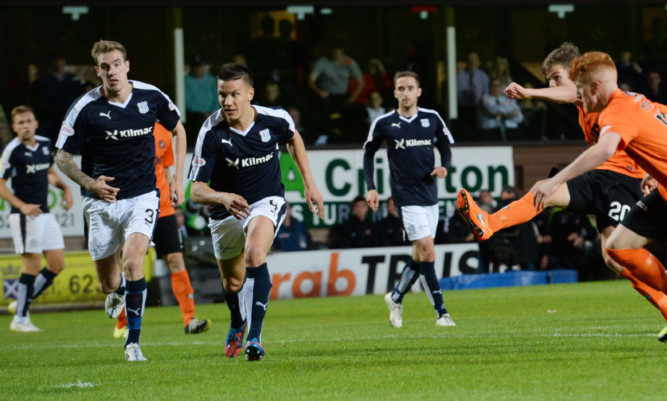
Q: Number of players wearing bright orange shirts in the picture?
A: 3